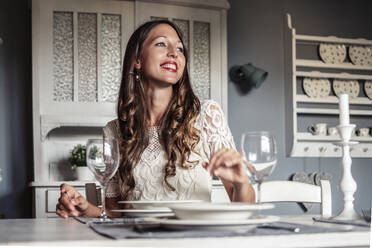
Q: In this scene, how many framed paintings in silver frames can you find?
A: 0